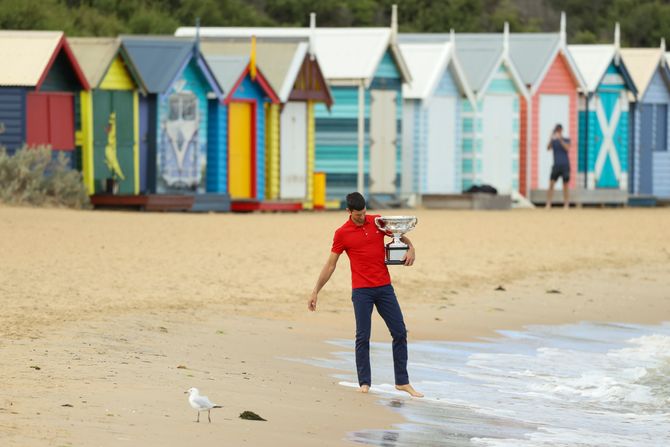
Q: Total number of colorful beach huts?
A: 11